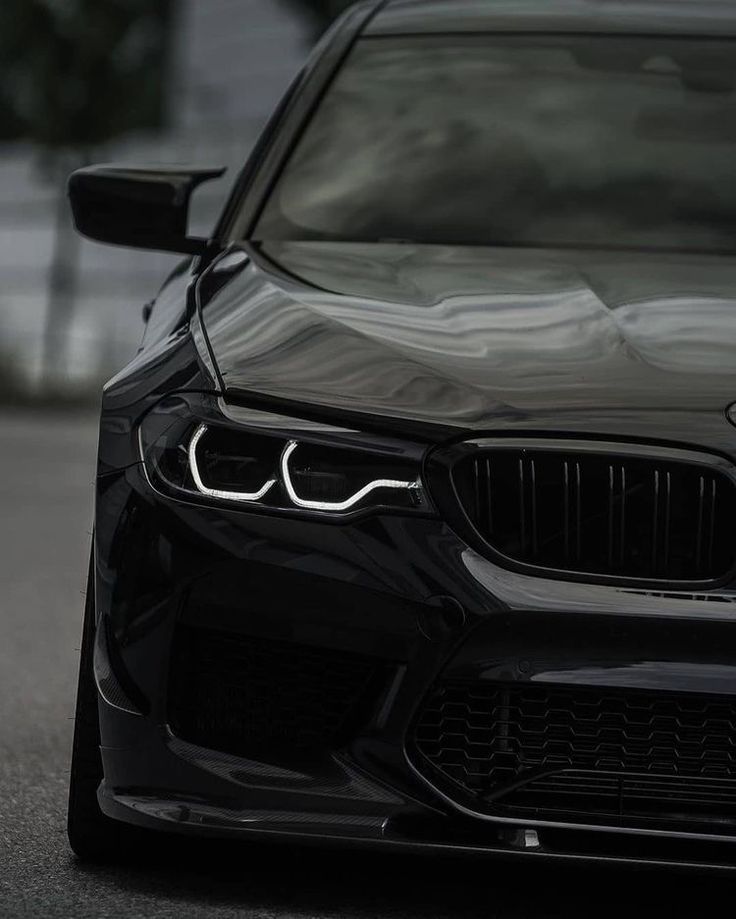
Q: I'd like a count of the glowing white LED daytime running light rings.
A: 2